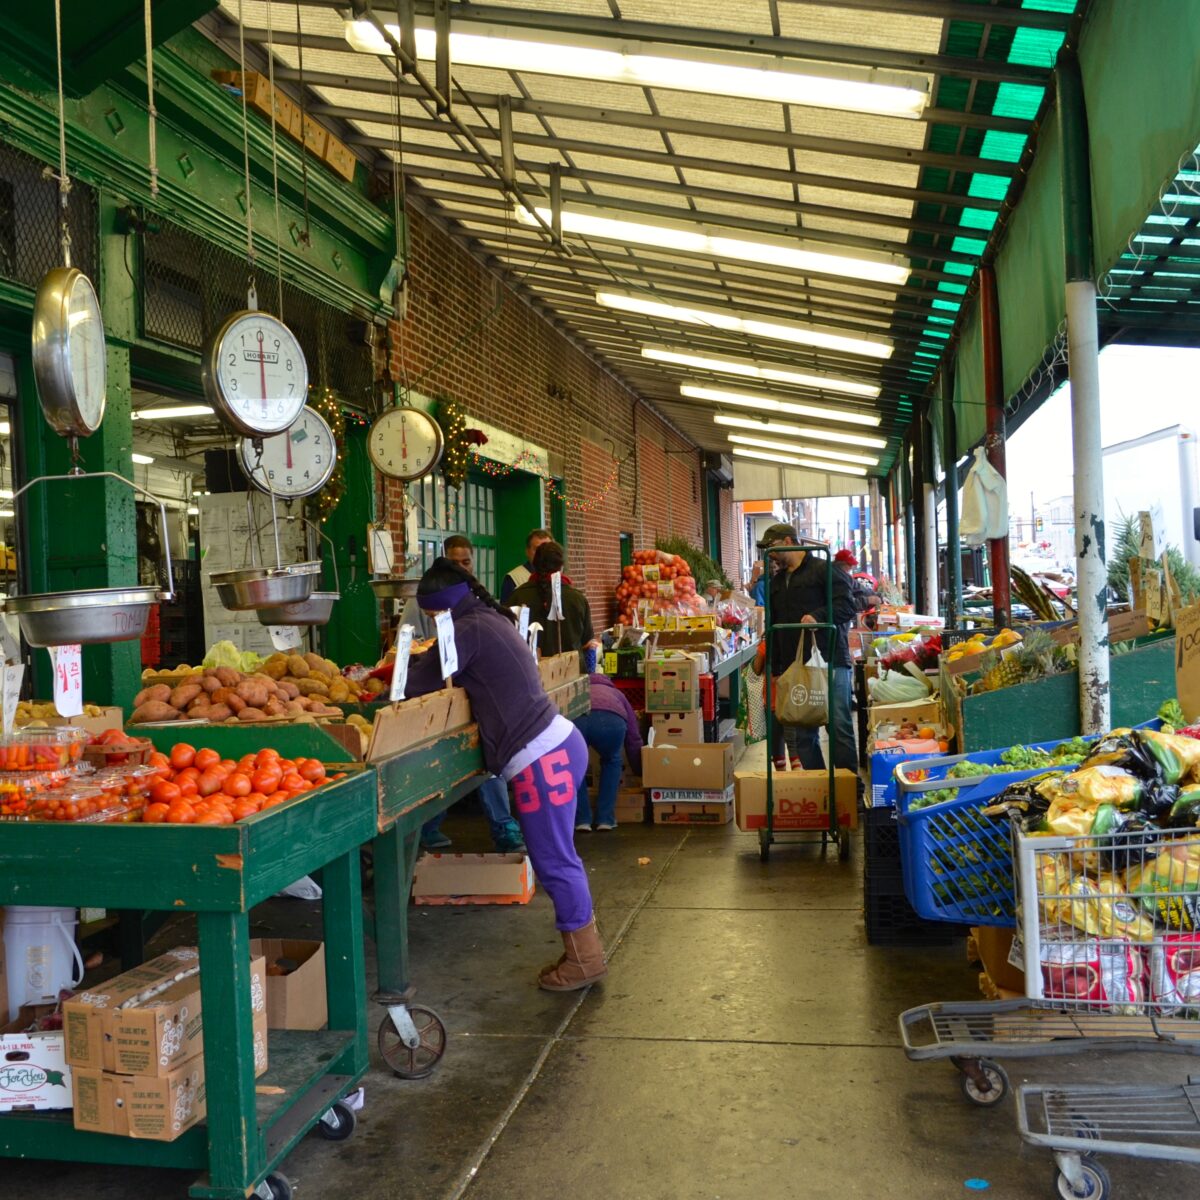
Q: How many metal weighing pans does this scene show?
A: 4